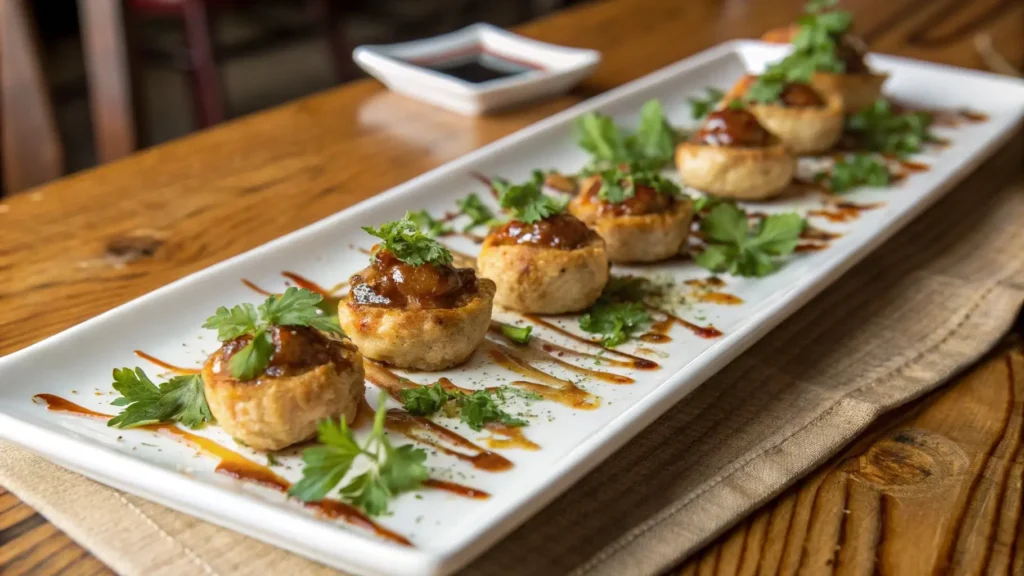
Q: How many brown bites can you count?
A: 7